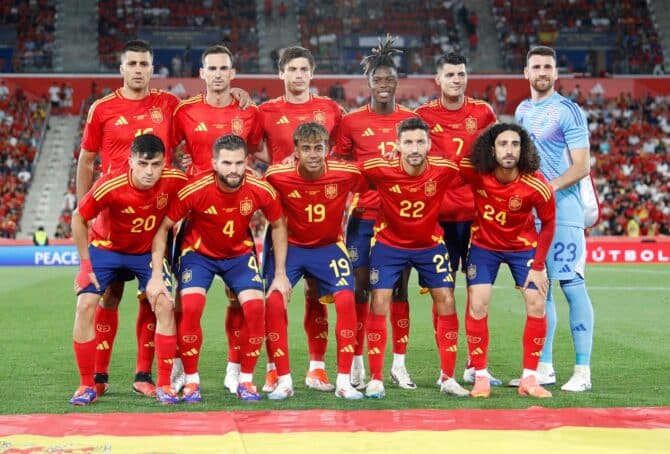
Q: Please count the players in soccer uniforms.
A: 11